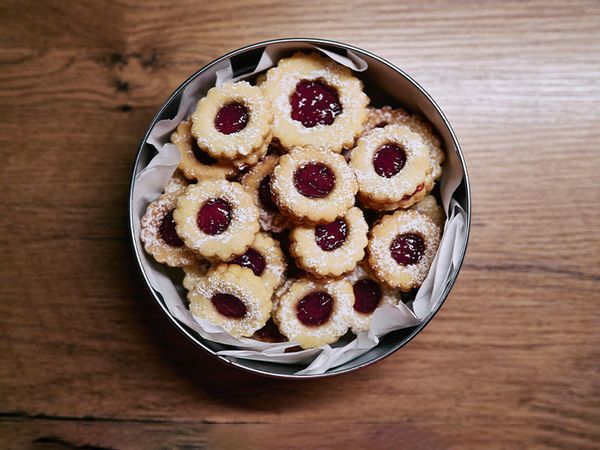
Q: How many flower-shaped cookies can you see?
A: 15